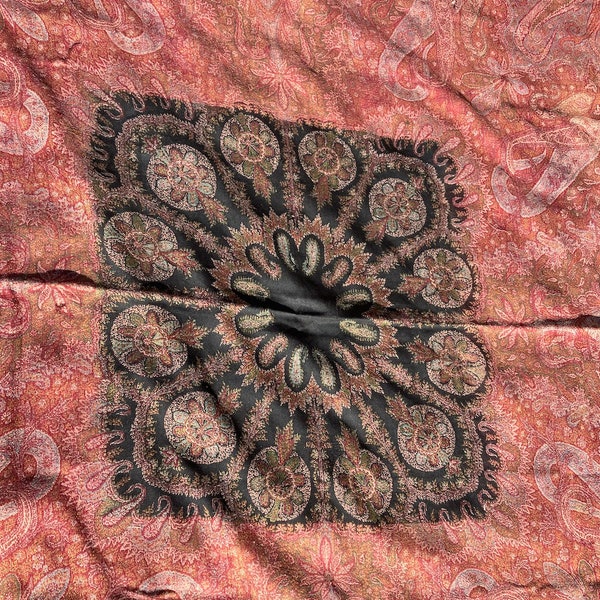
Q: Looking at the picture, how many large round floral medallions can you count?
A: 12